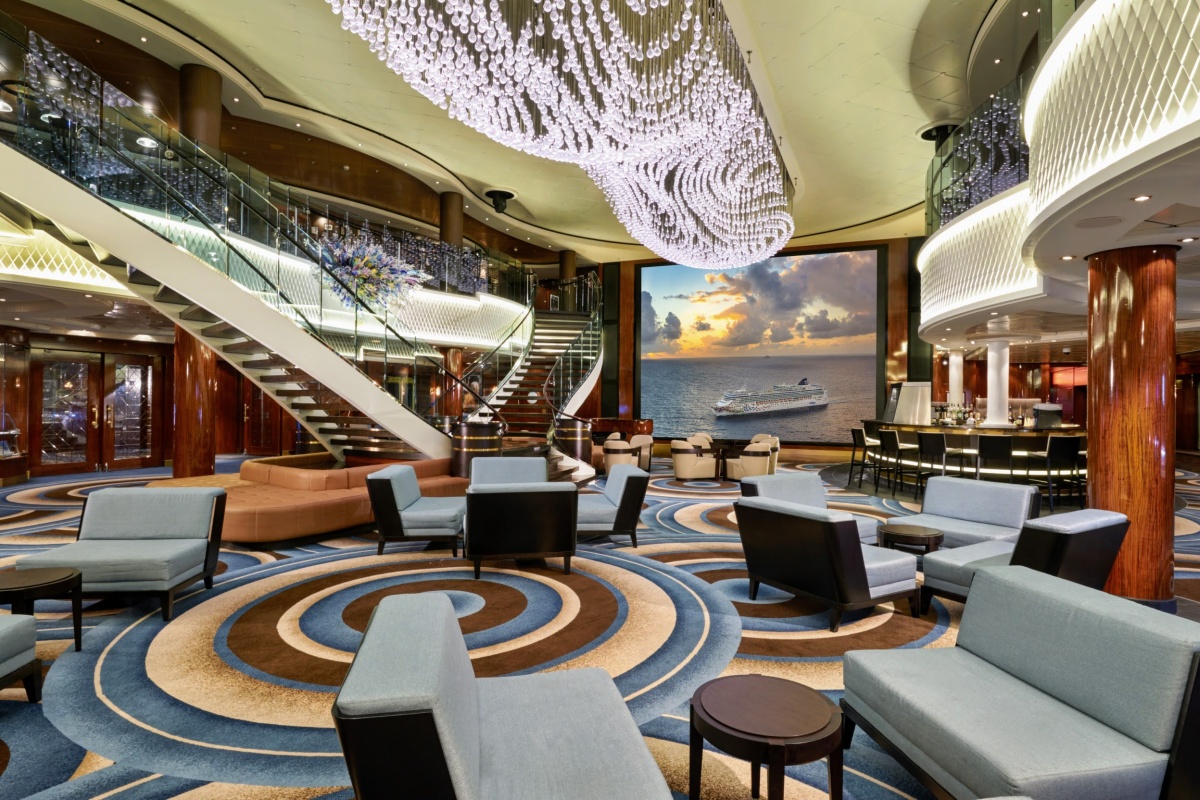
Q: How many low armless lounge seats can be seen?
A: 12